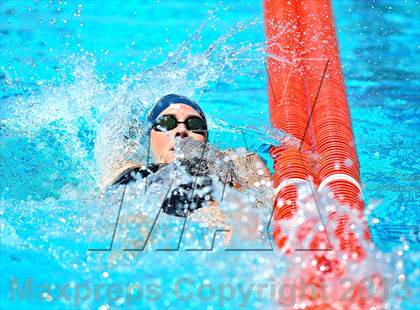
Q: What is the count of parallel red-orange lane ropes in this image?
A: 2